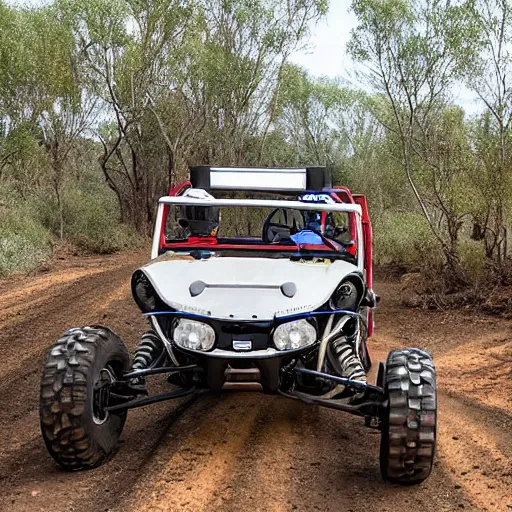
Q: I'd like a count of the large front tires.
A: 2